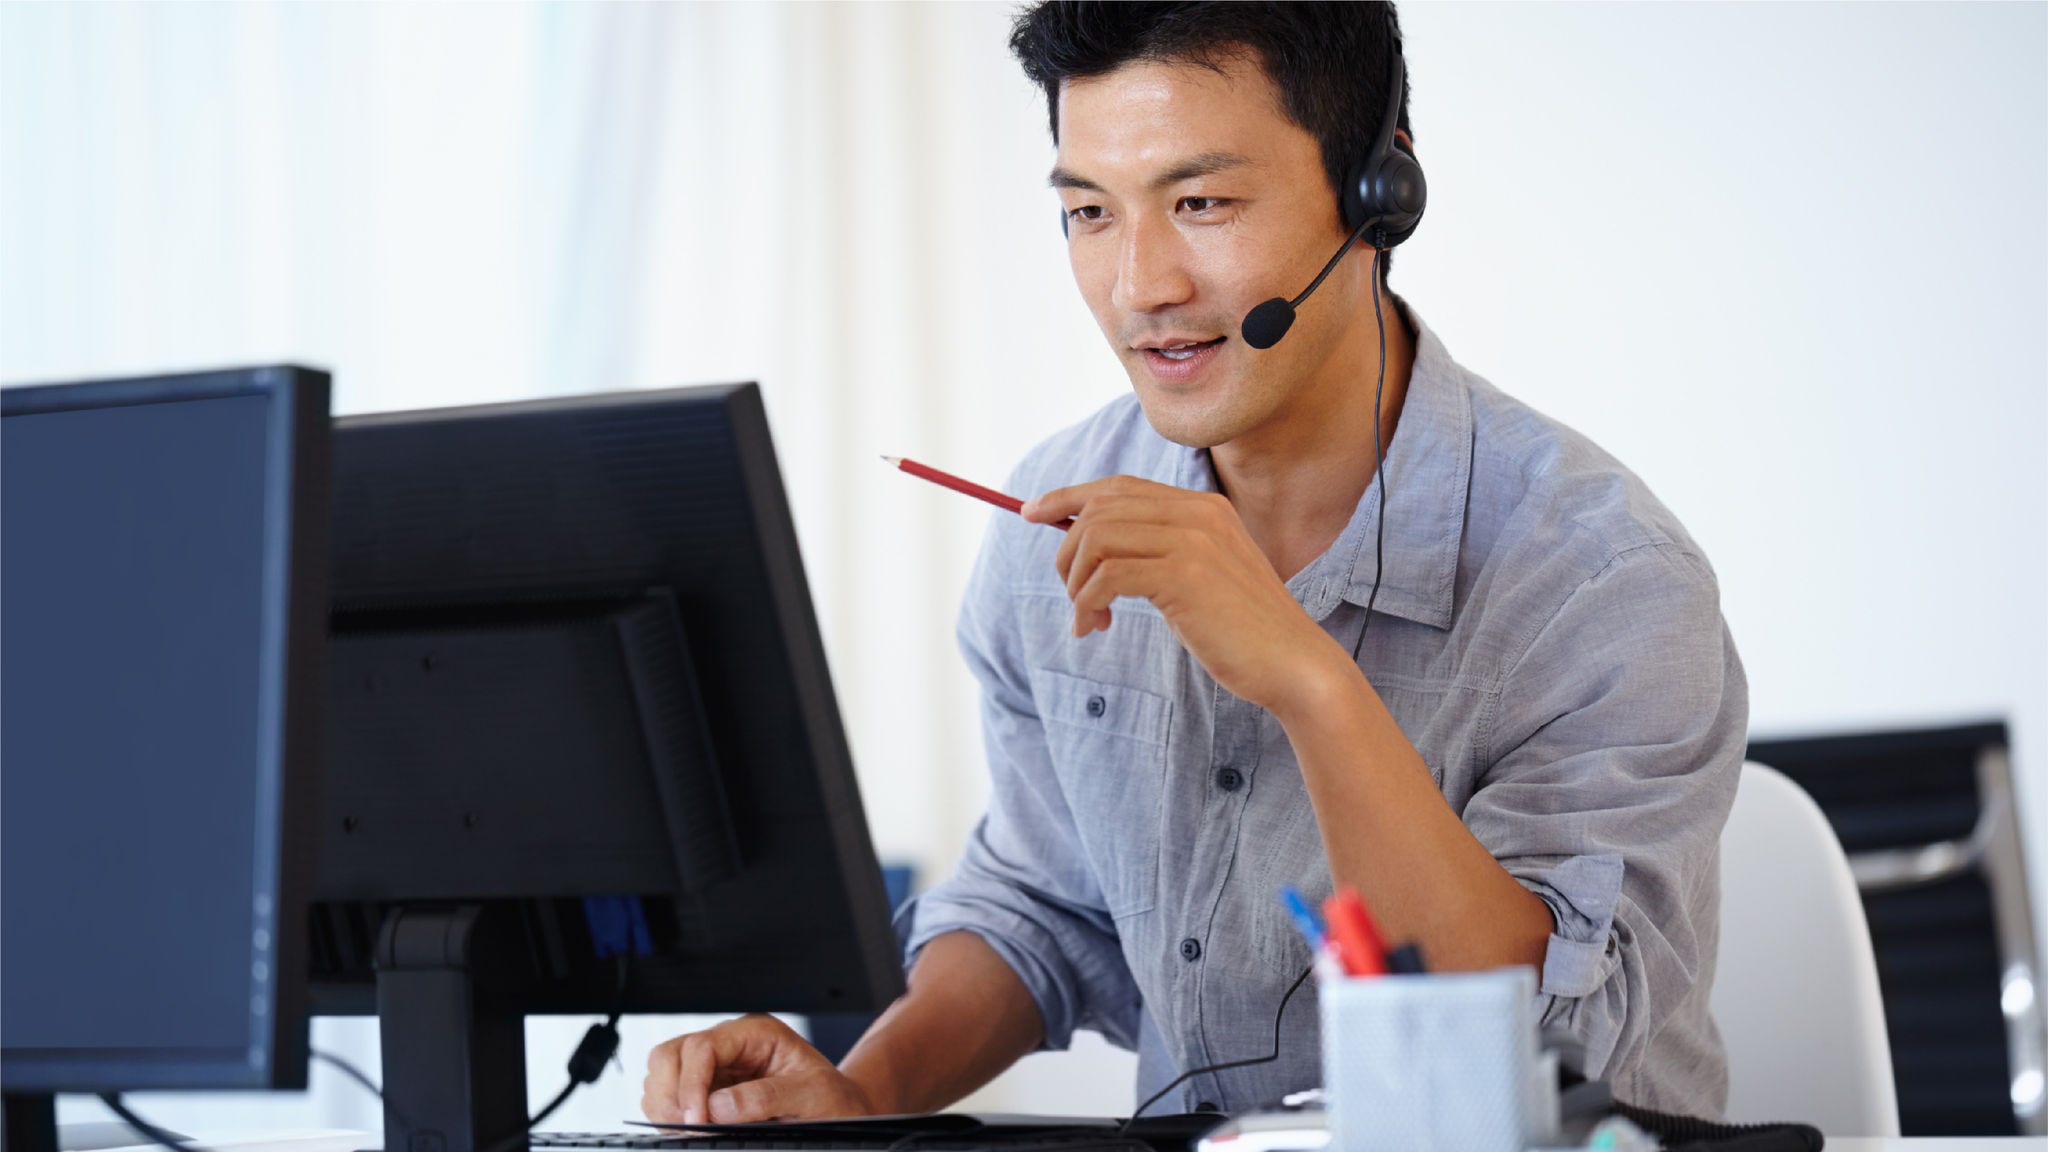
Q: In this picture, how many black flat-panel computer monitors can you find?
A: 2